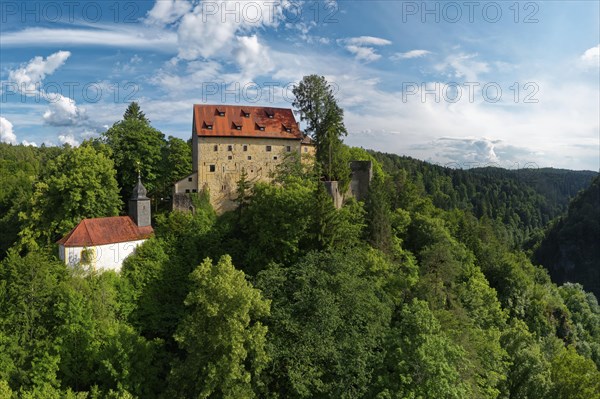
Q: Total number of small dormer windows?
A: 7